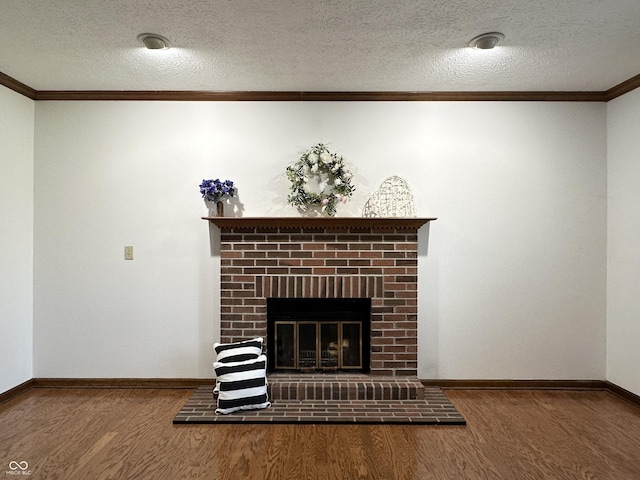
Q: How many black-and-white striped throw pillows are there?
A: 2